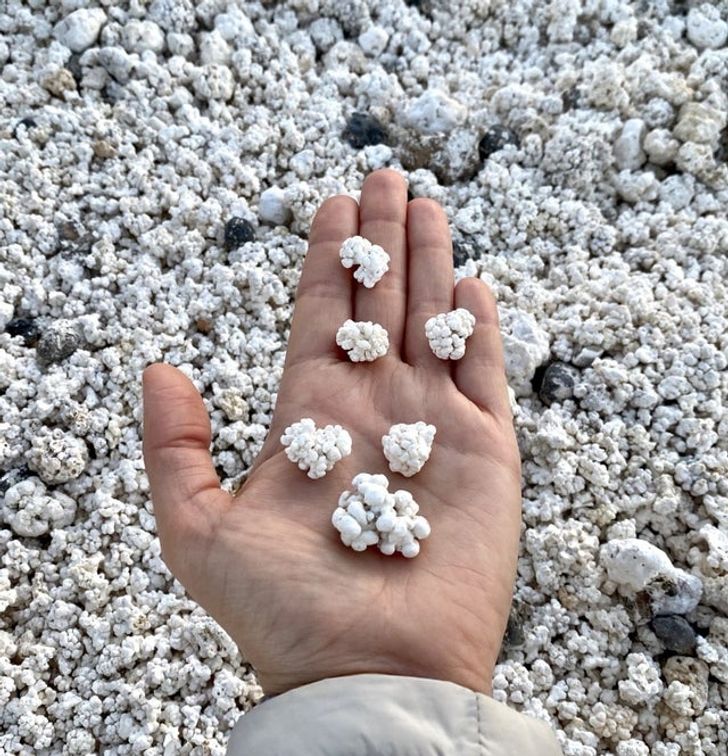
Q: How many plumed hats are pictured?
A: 0